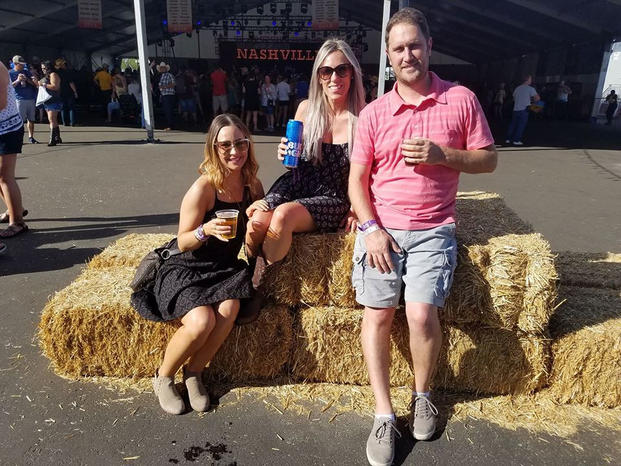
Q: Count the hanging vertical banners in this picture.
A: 3